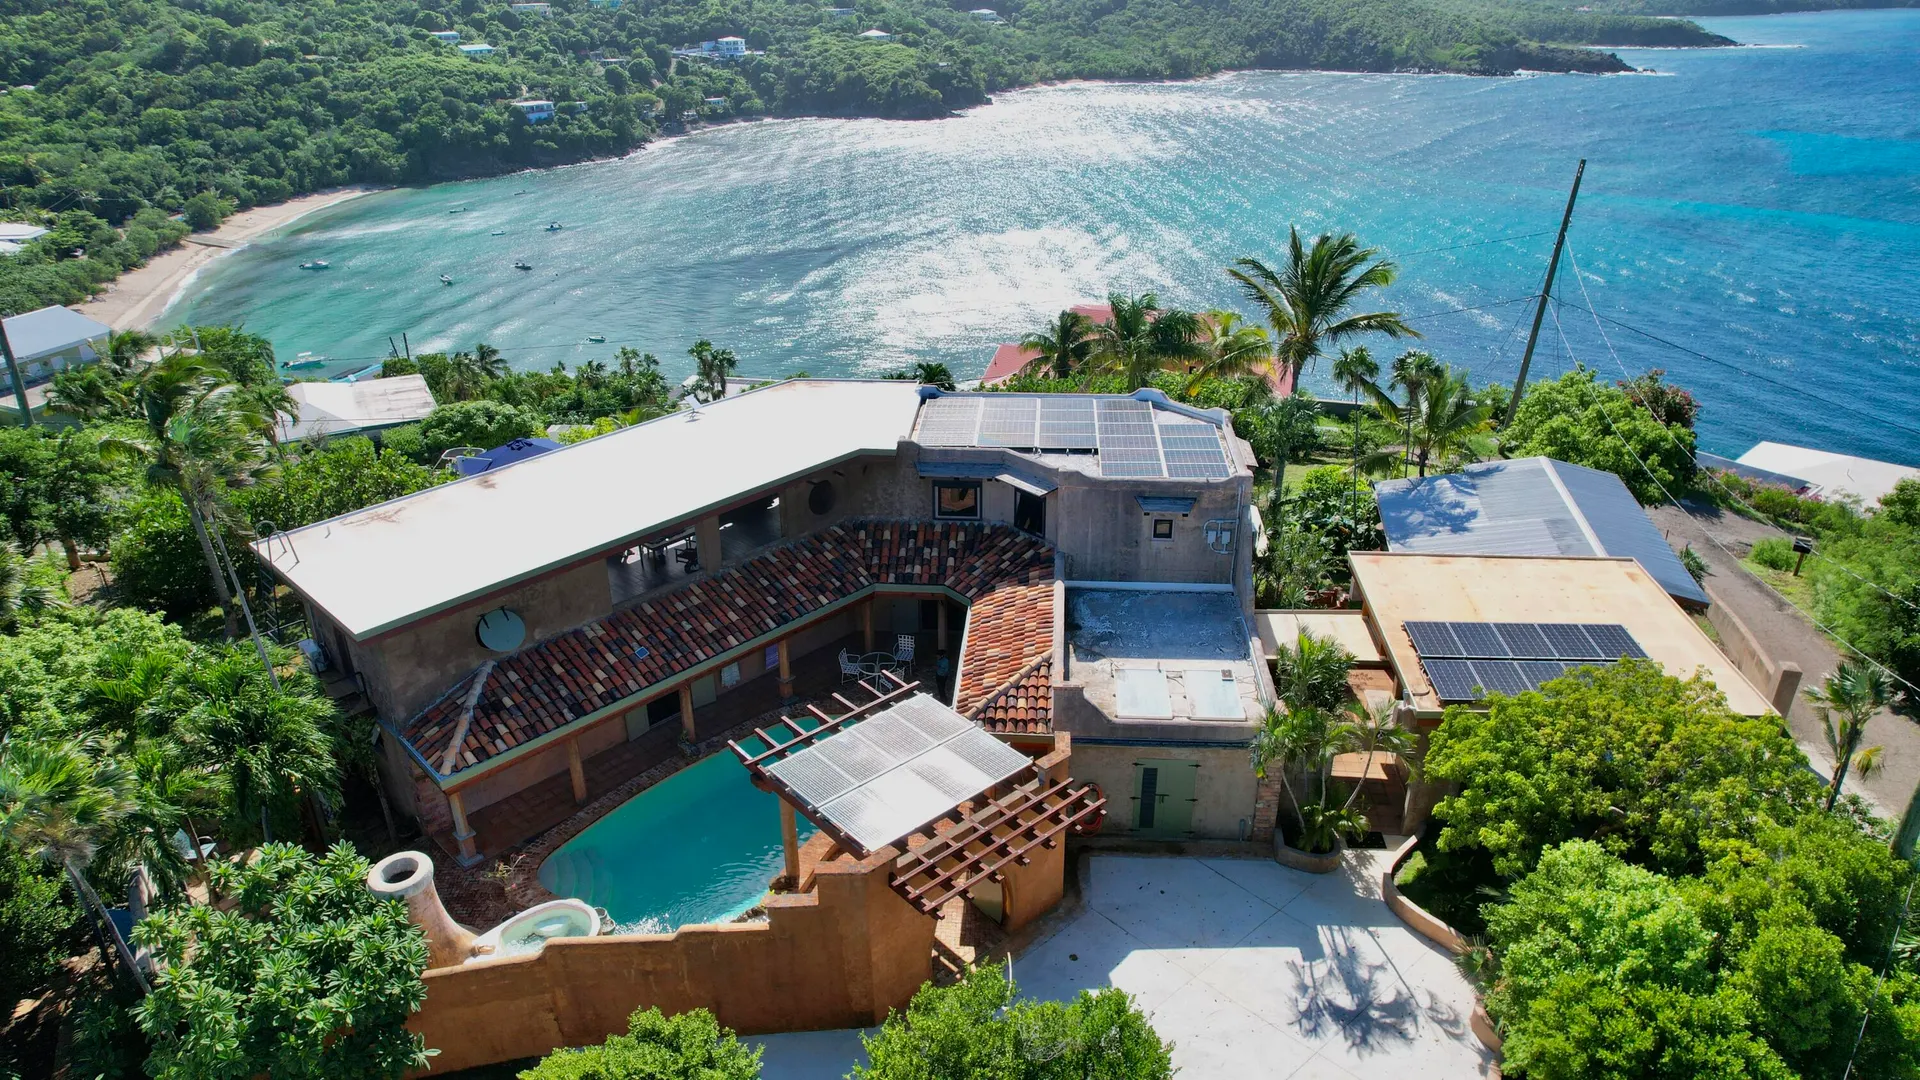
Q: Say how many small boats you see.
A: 9